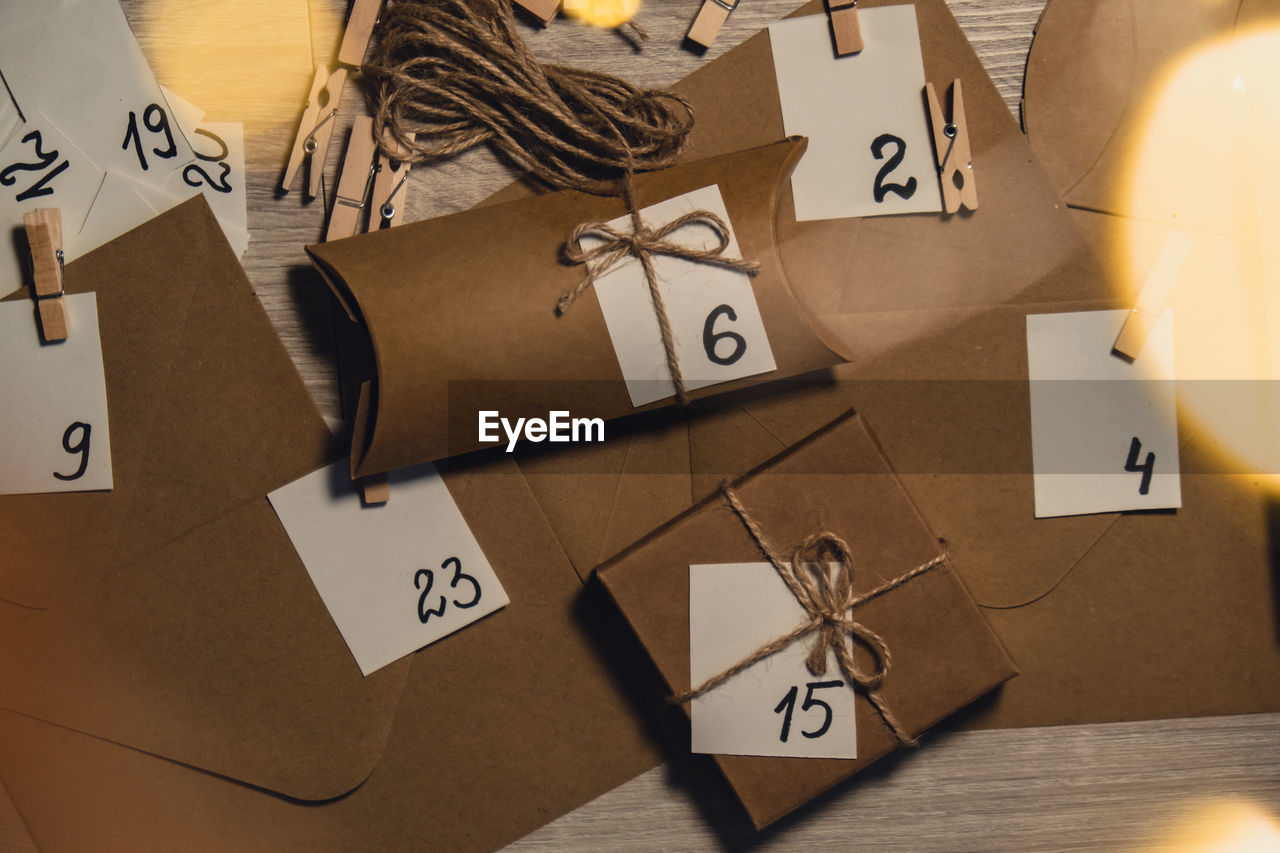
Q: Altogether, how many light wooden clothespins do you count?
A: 11